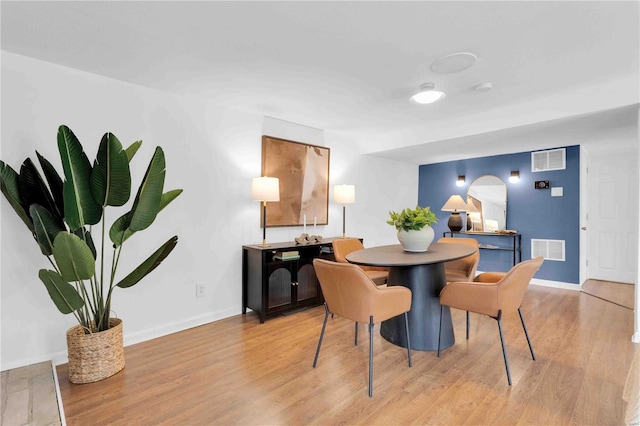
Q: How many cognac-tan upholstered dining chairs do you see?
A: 4